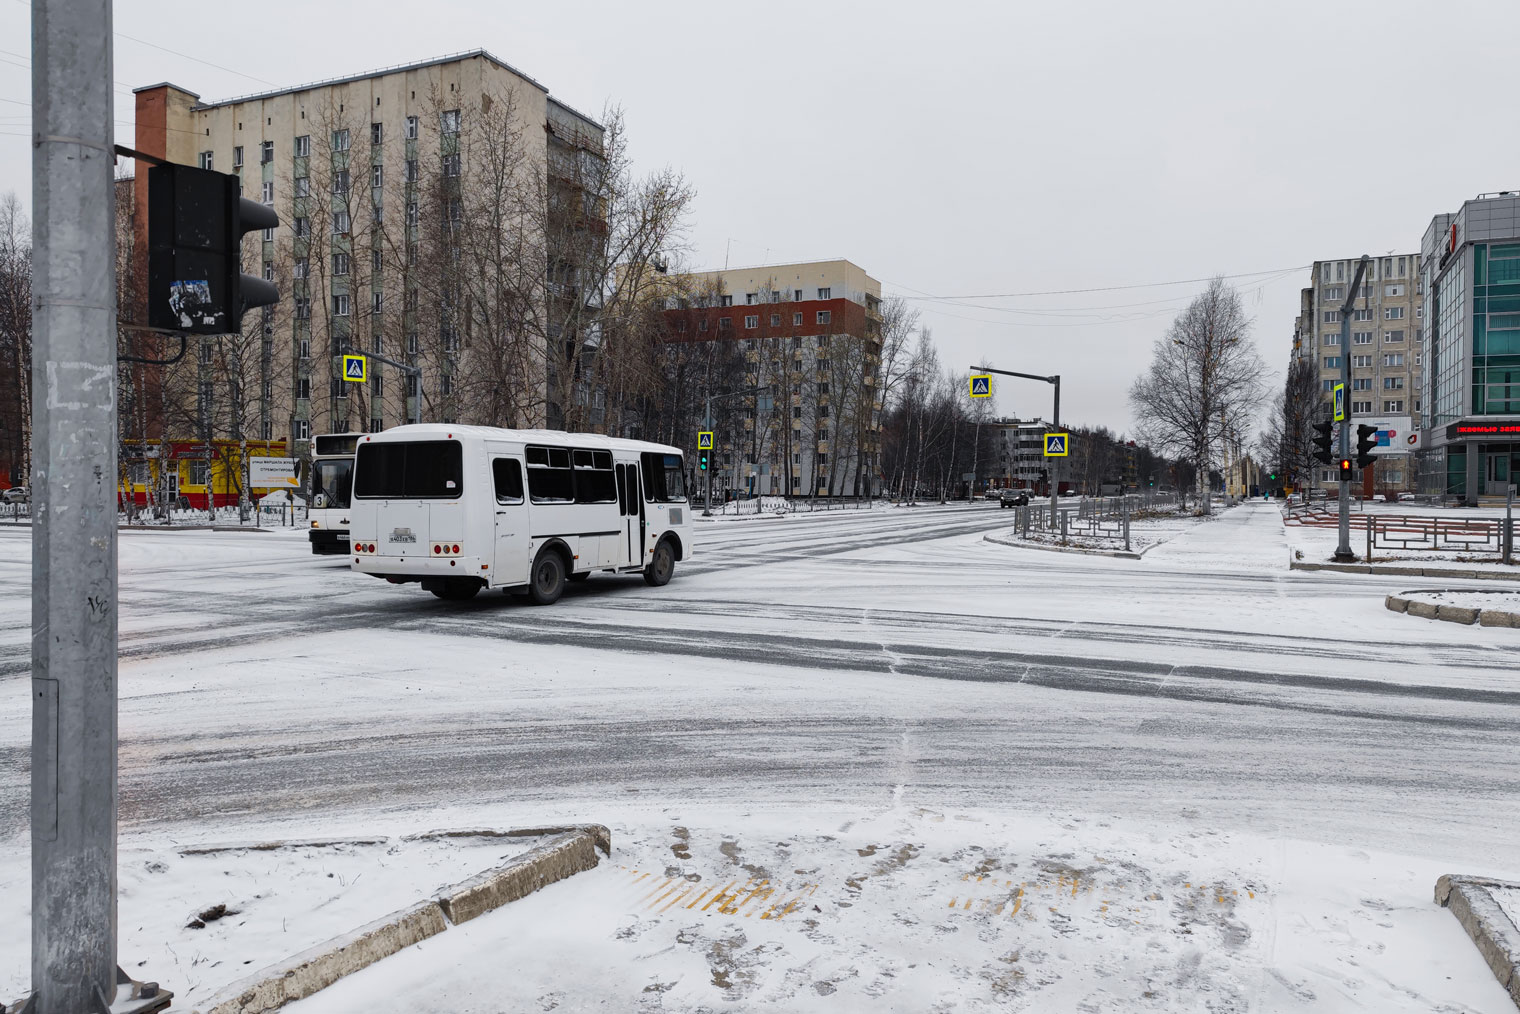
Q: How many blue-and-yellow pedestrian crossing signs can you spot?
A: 5